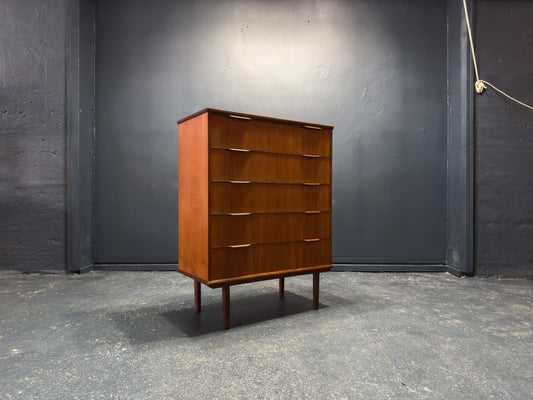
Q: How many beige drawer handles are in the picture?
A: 10